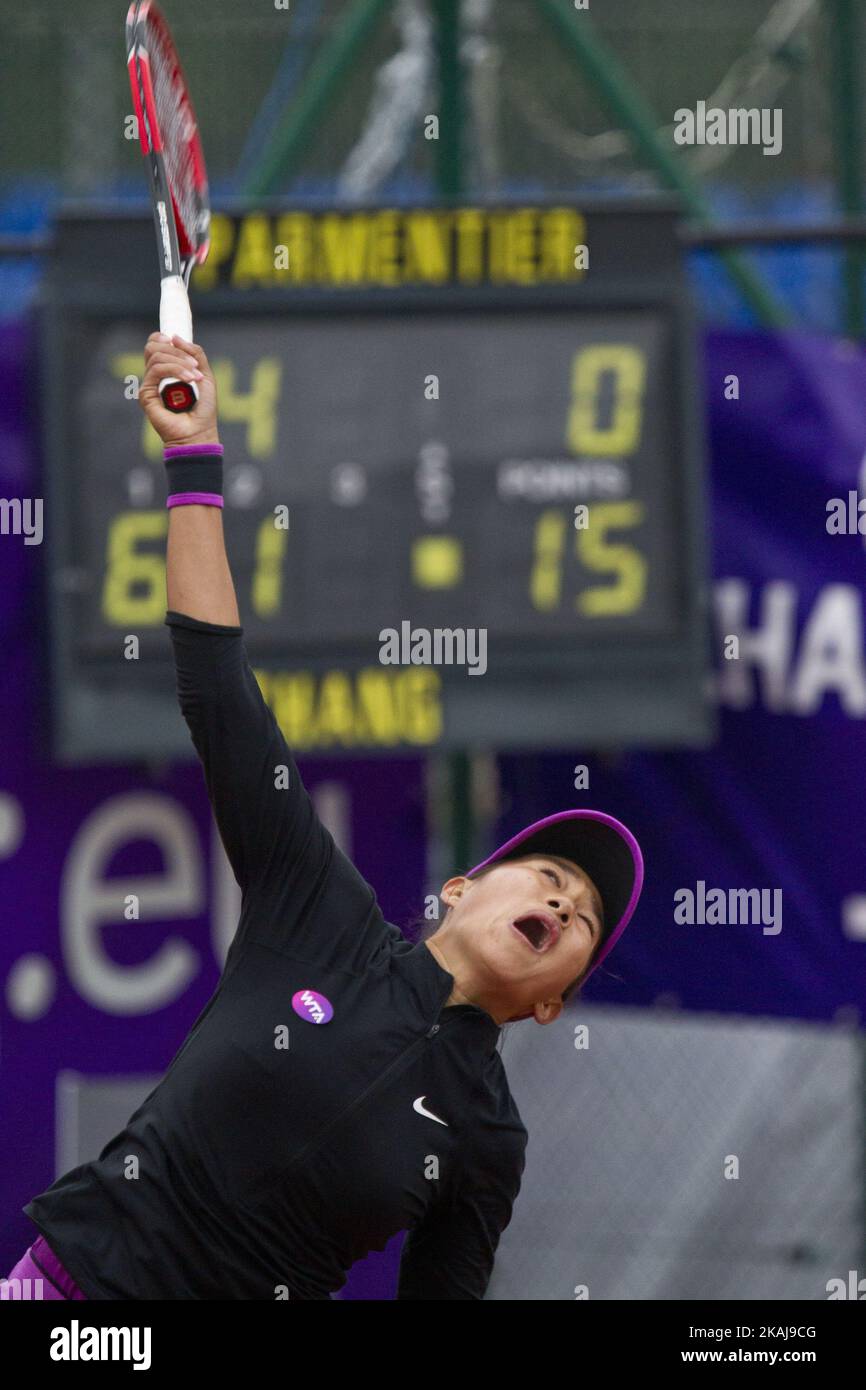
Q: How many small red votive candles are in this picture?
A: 0